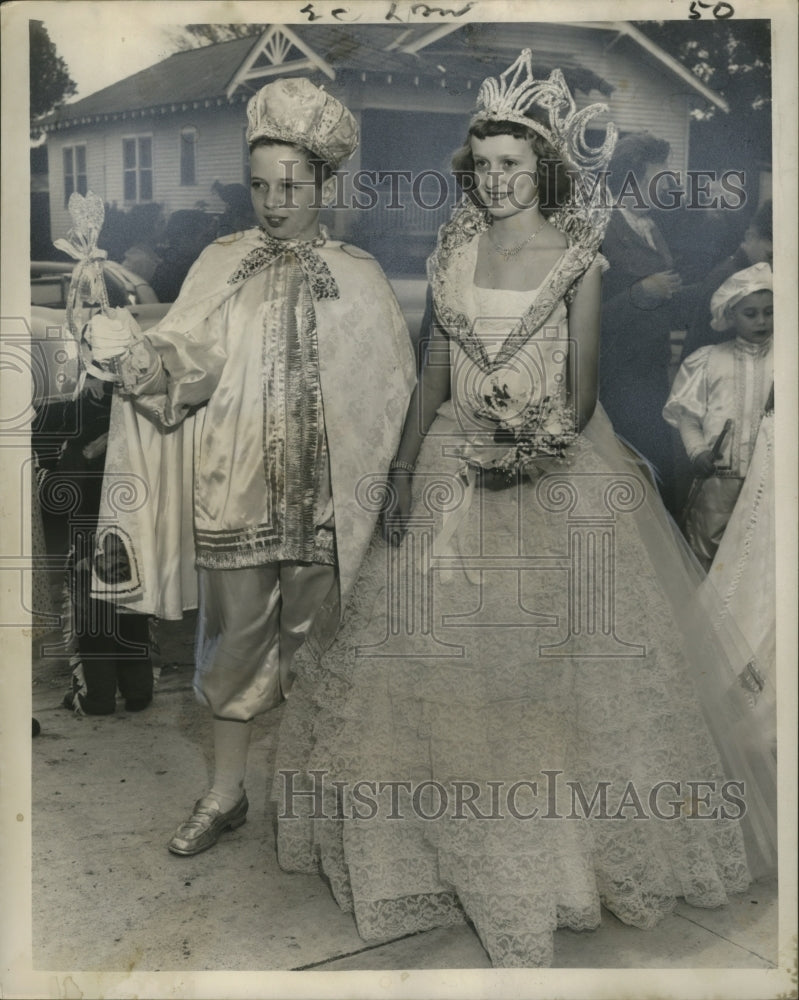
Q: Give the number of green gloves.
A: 0